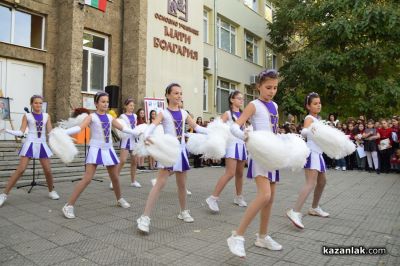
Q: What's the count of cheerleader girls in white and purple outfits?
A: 7